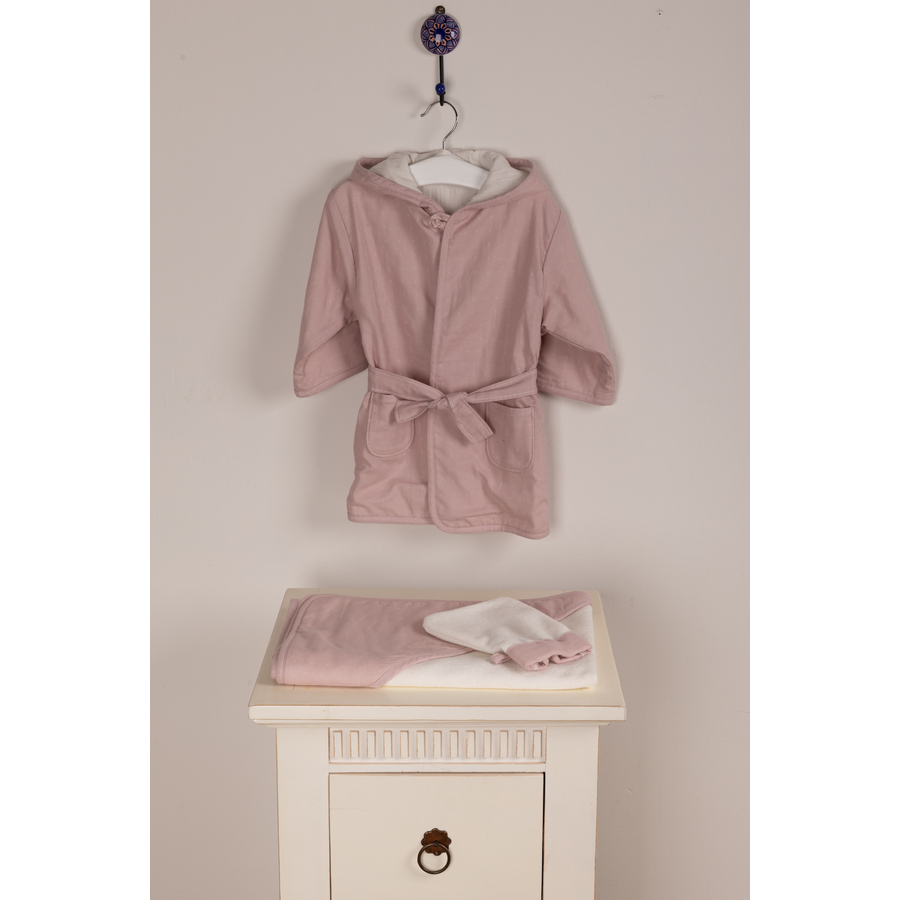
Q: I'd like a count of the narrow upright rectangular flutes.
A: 13